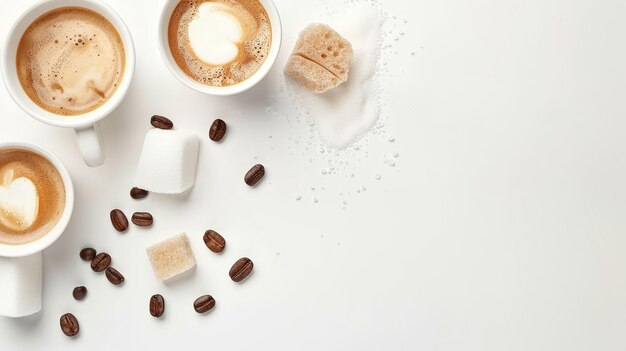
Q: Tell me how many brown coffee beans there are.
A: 15